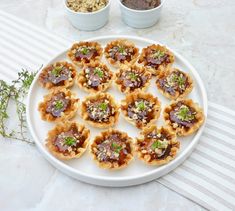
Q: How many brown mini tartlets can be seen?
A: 14